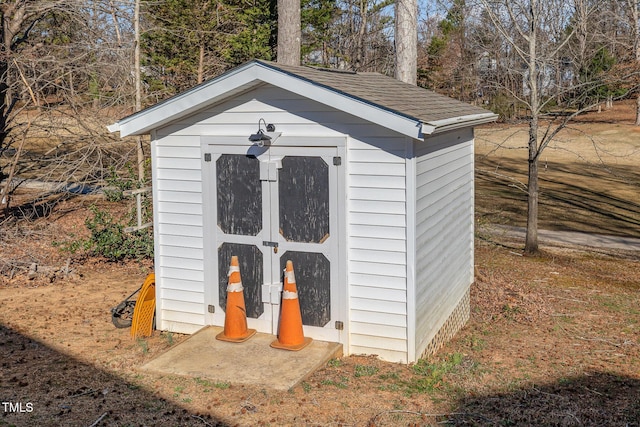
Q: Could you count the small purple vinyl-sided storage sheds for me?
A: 0